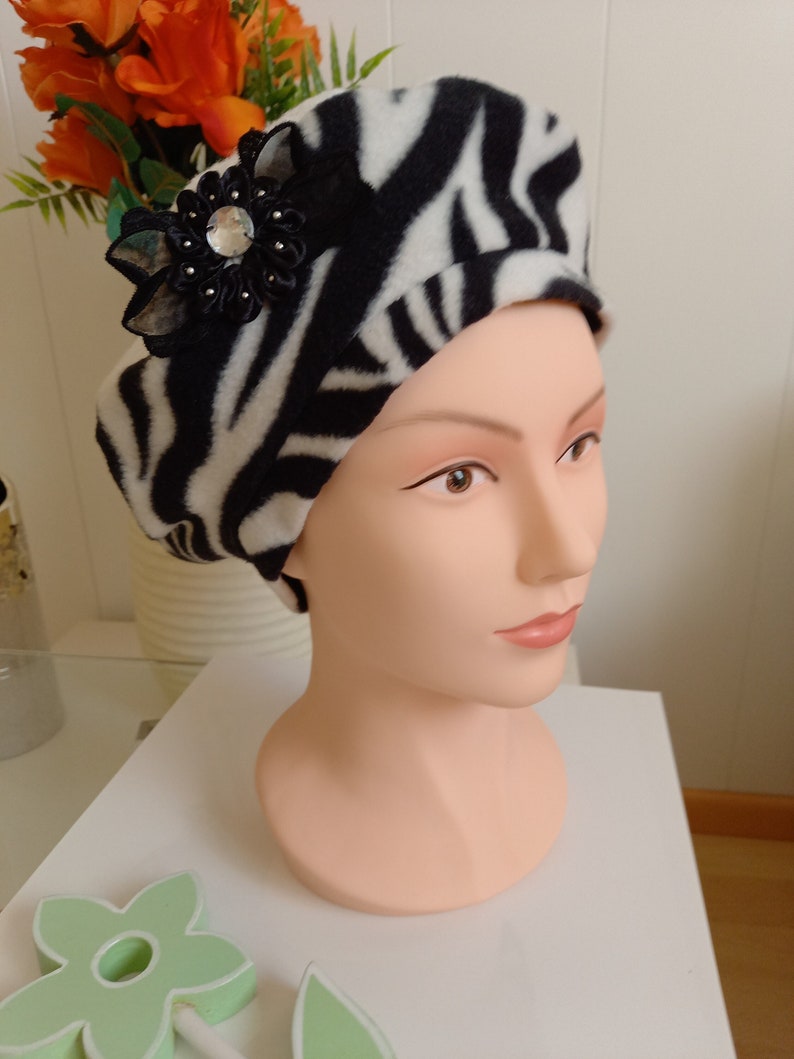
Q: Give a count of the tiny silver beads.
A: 11